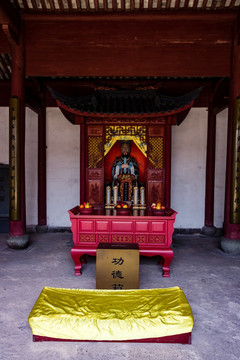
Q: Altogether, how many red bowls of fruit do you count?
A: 3